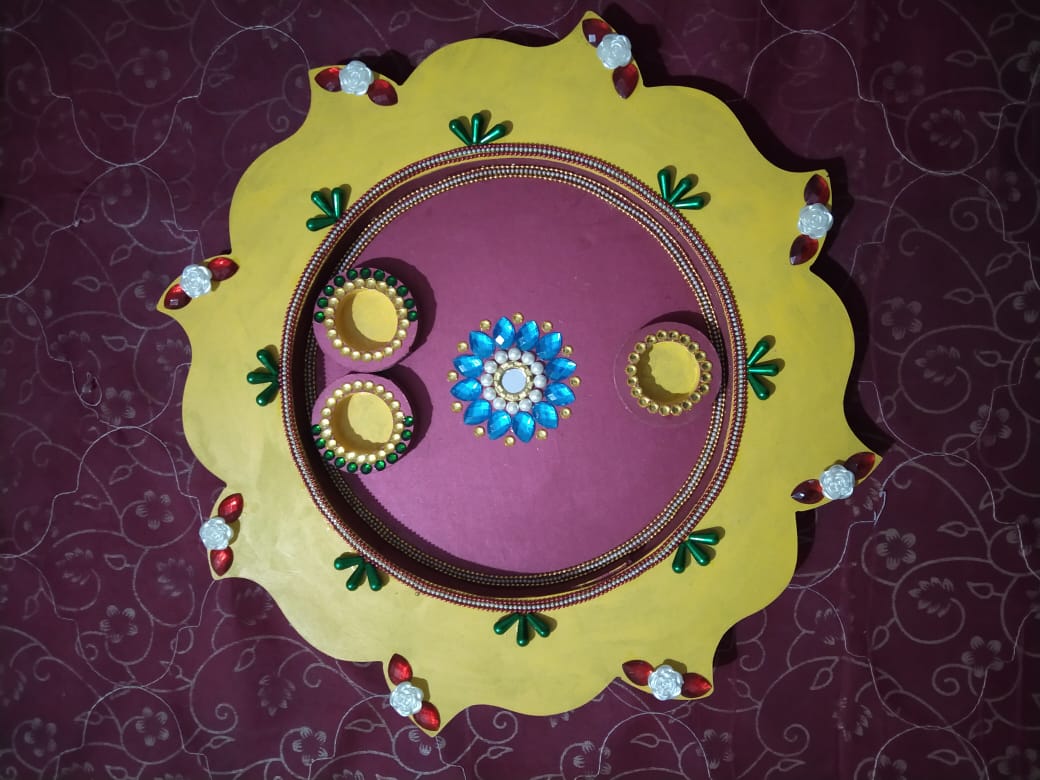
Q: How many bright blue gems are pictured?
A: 12